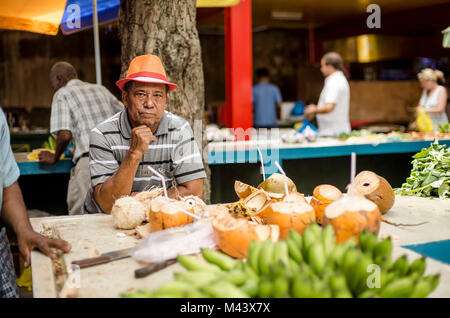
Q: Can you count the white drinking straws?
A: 5